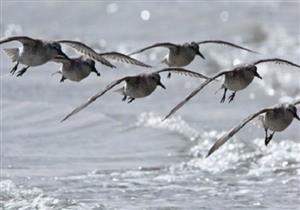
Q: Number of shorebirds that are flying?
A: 6